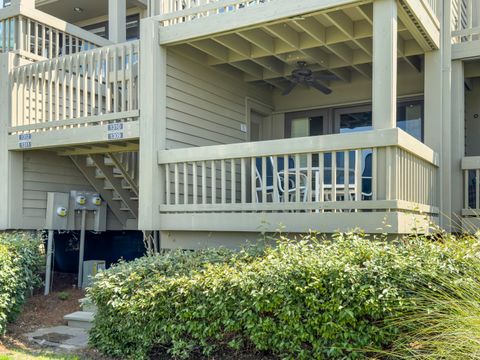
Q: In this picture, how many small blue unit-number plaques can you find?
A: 4